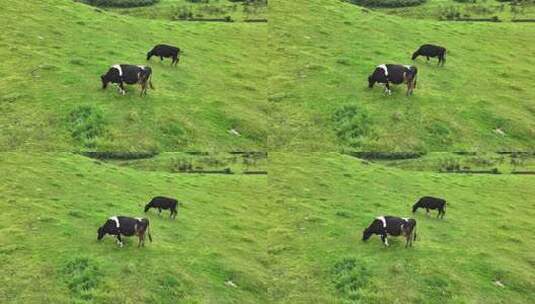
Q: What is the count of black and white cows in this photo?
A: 4